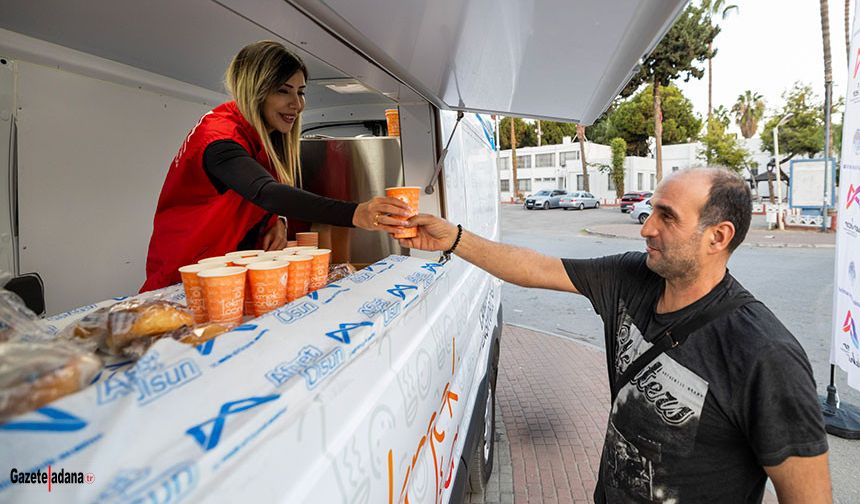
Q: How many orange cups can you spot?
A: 12